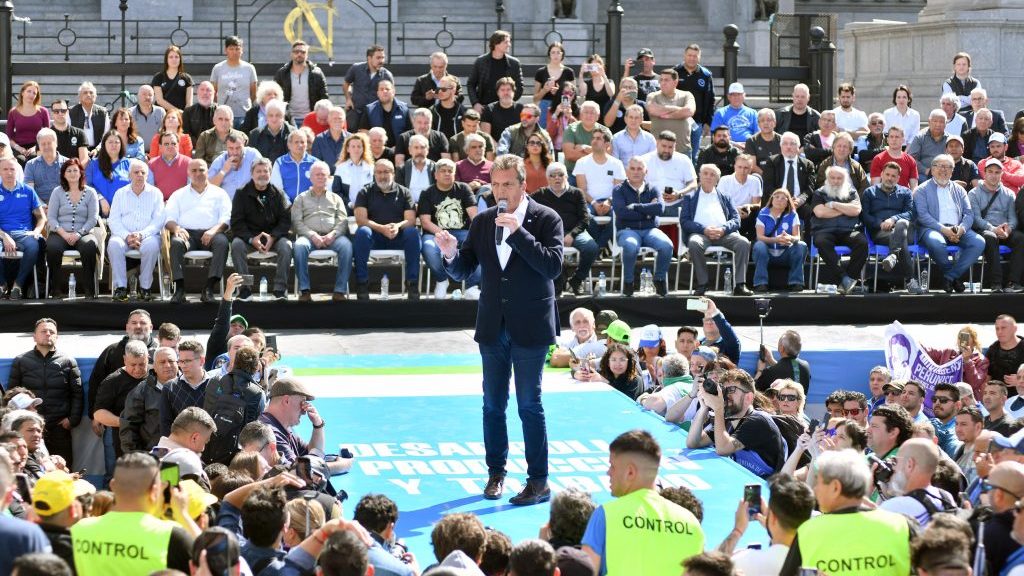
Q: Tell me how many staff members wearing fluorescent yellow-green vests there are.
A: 3